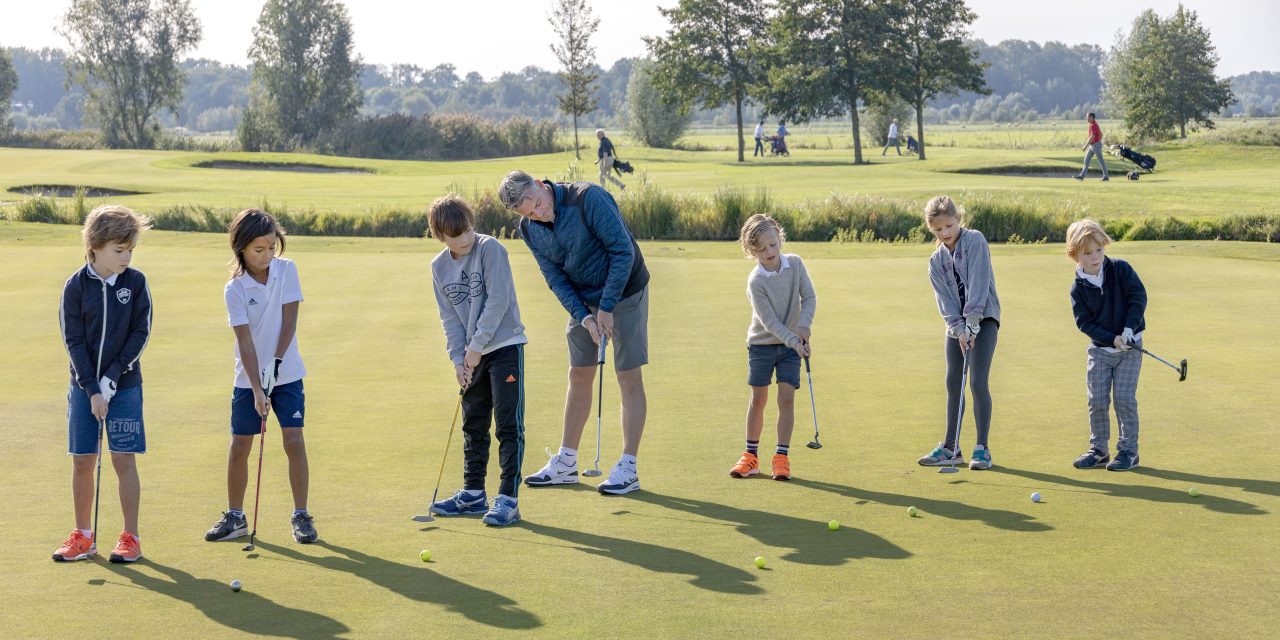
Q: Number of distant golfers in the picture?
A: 5